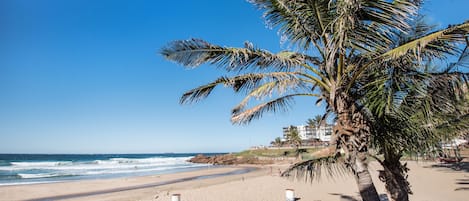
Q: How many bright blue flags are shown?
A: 0